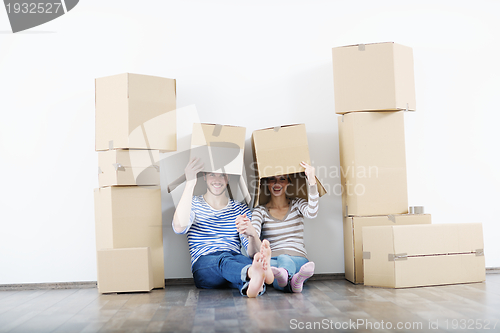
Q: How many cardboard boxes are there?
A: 10